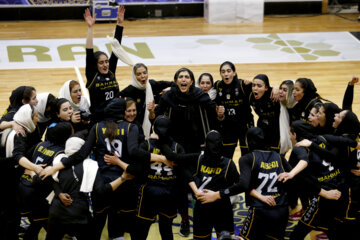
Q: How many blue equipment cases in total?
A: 1